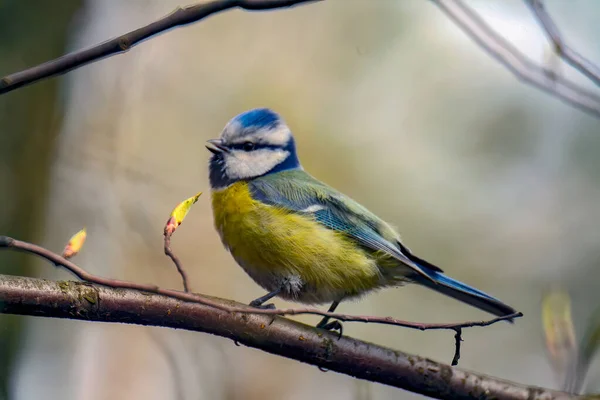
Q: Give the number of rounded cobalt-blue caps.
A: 1